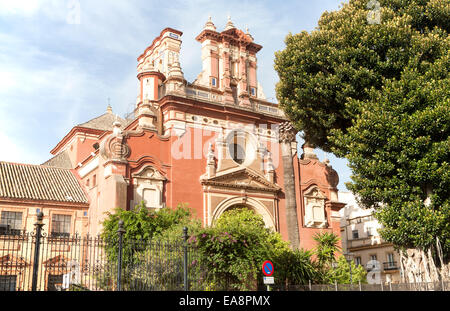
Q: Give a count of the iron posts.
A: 3